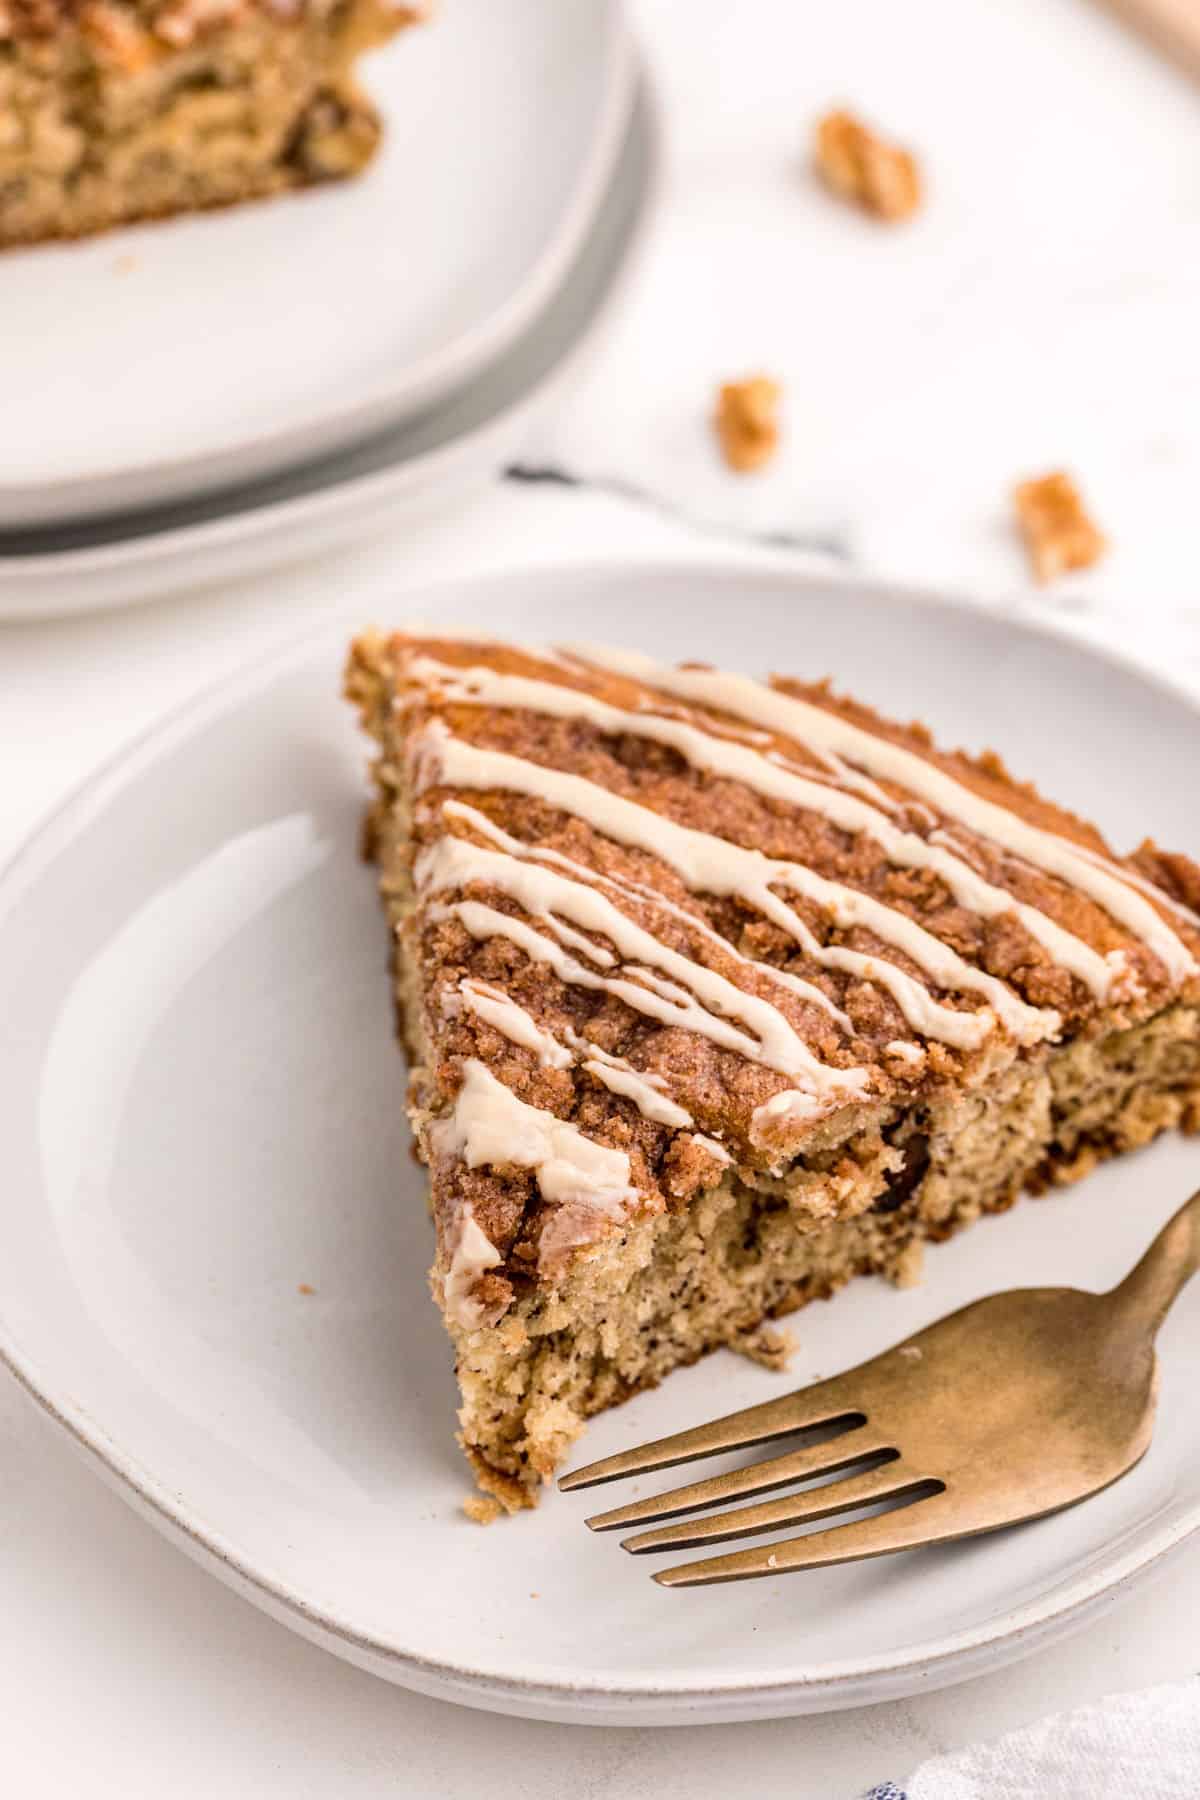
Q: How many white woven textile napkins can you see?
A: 1